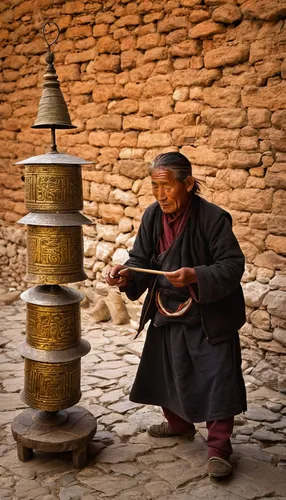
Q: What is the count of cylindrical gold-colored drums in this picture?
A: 4